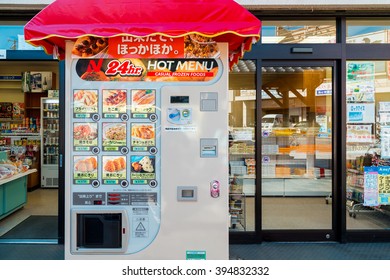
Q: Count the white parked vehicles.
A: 1